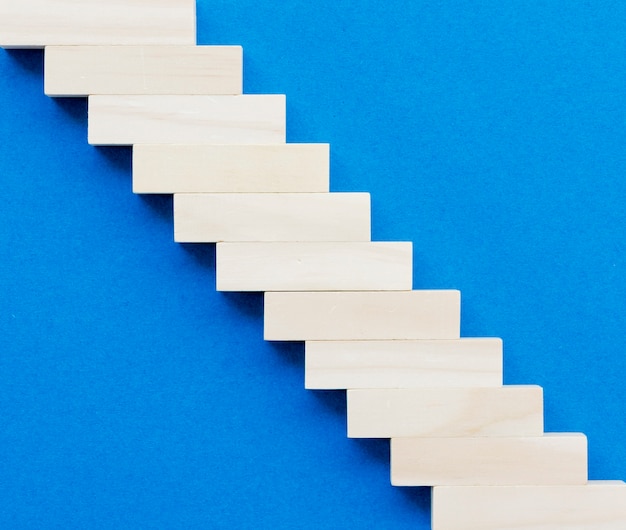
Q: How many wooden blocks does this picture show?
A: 11